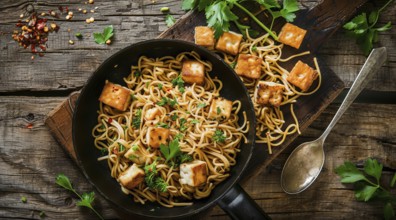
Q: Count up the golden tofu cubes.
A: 12